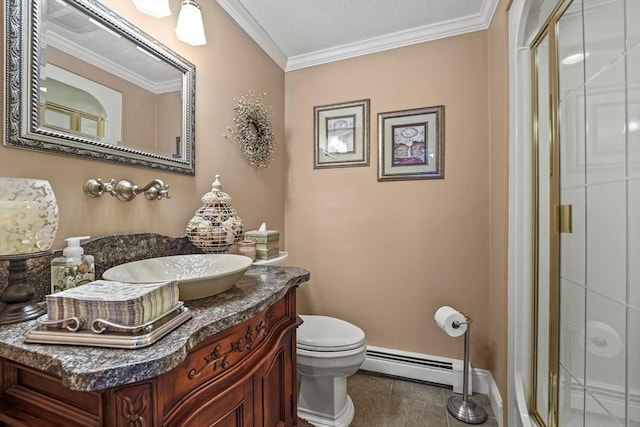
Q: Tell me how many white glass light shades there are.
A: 2